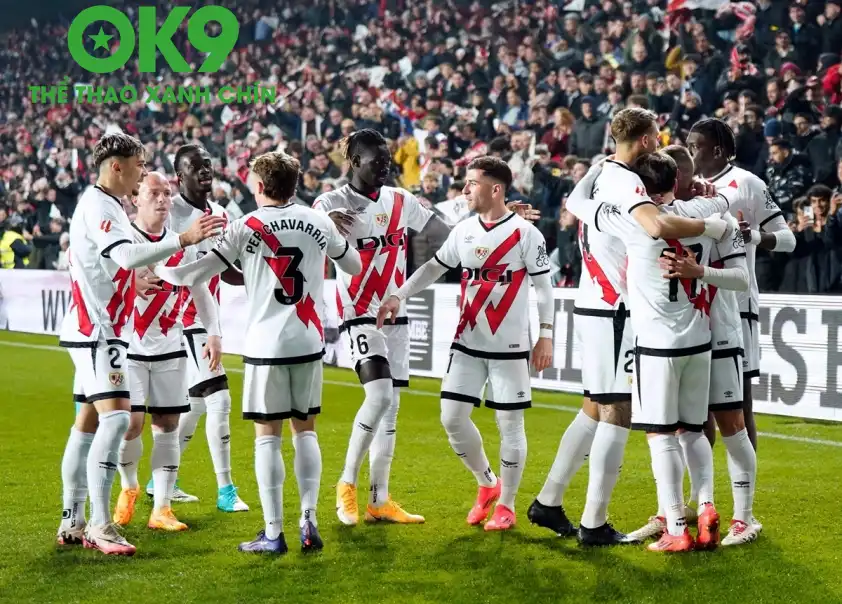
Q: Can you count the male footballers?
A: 10